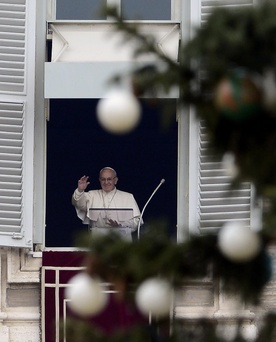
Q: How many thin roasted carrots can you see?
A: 0